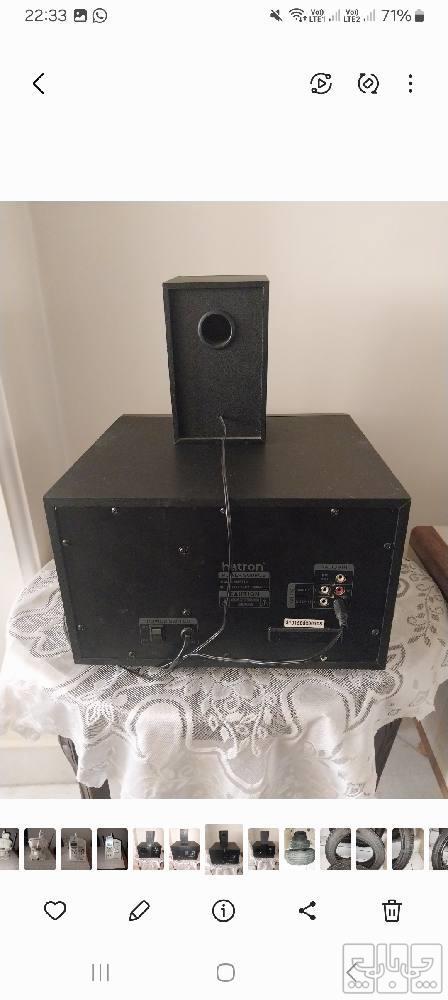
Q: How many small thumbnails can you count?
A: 13